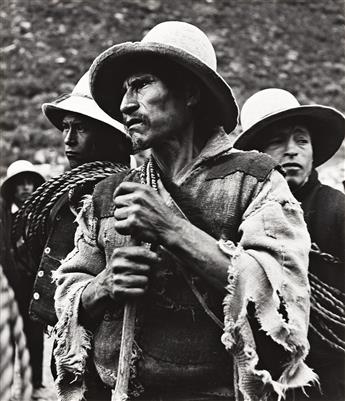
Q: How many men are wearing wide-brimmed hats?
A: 4